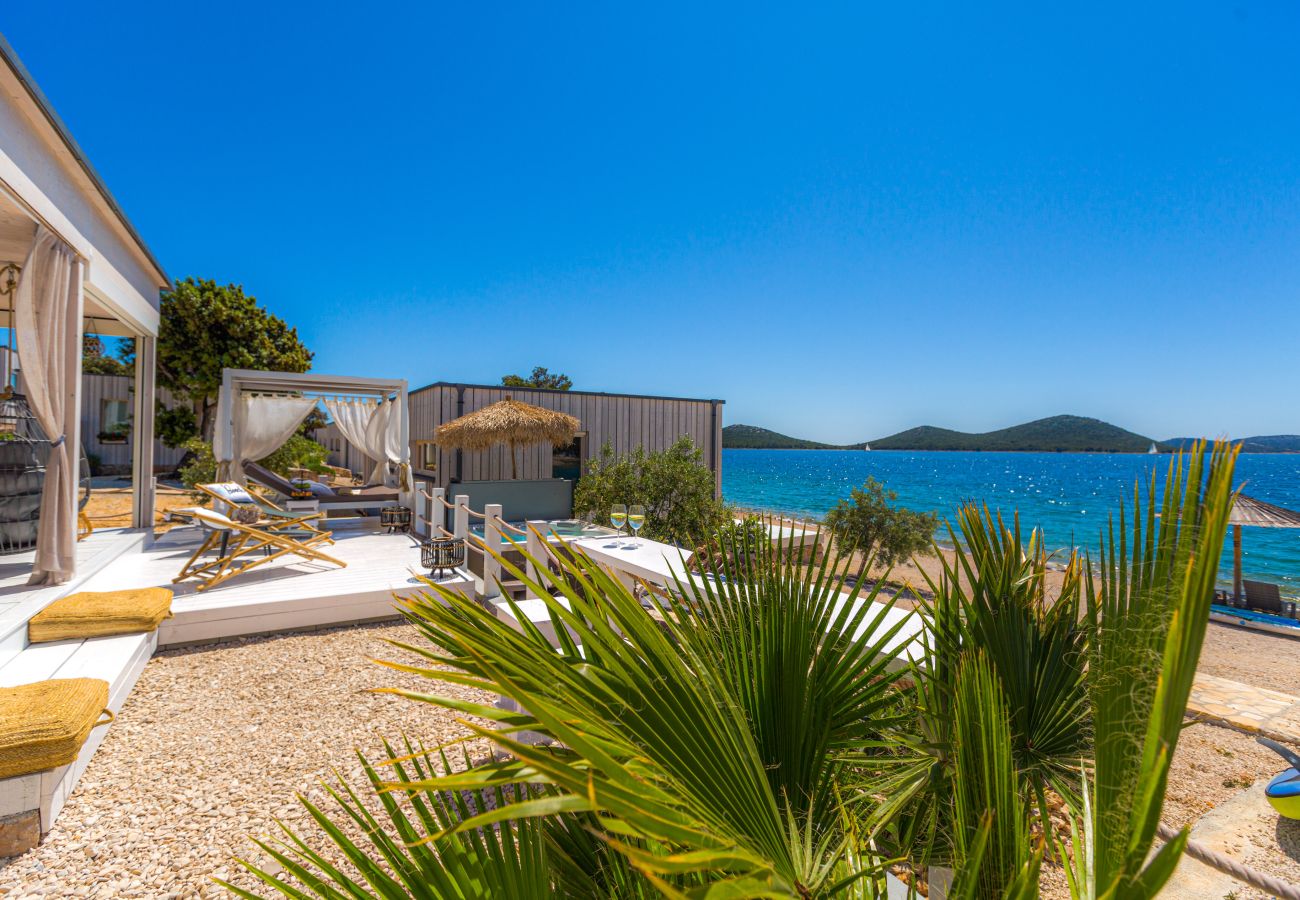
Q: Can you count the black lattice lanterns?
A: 2